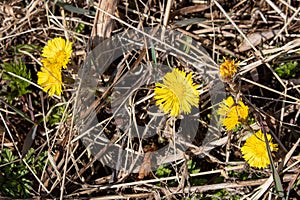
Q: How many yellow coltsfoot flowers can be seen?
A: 6